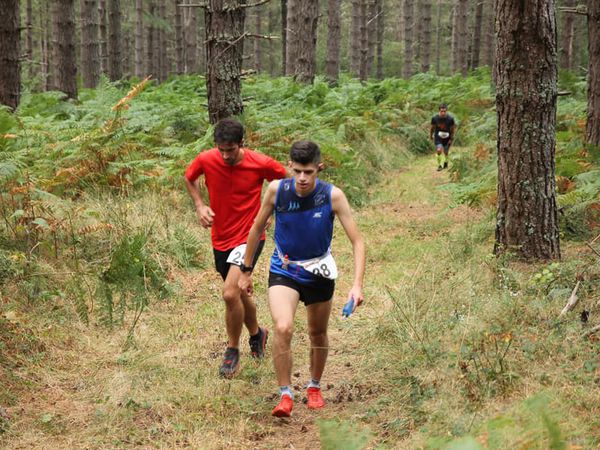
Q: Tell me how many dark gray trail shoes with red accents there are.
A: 2